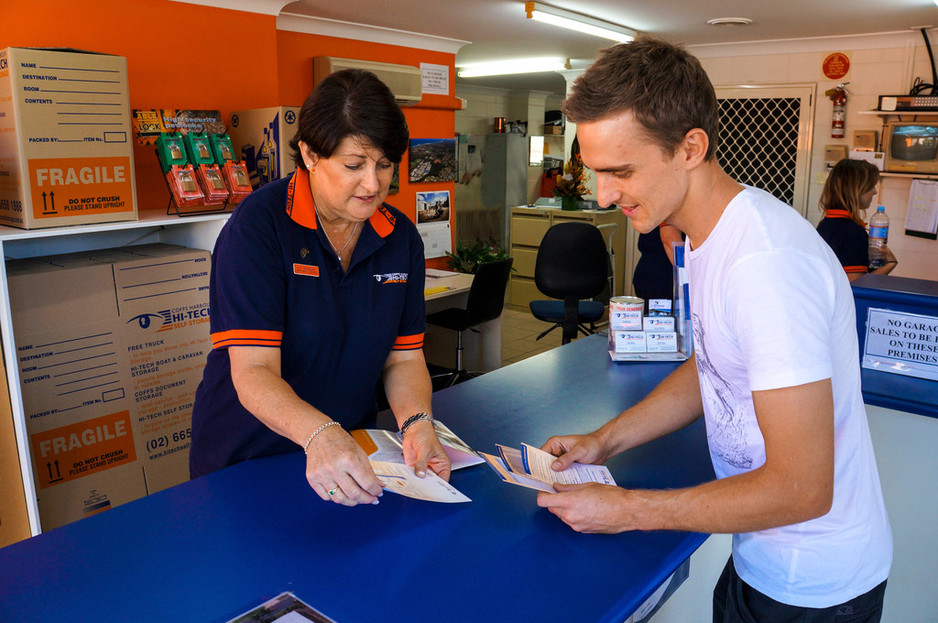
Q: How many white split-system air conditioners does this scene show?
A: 1